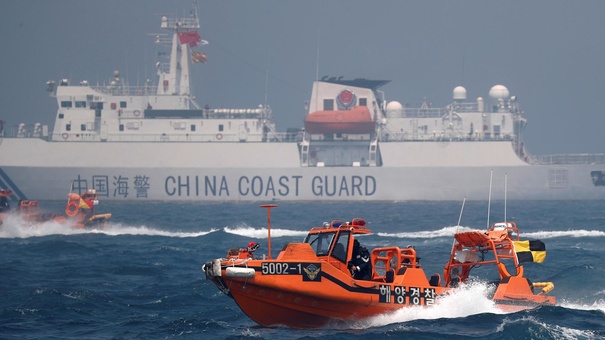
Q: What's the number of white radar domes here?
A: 3